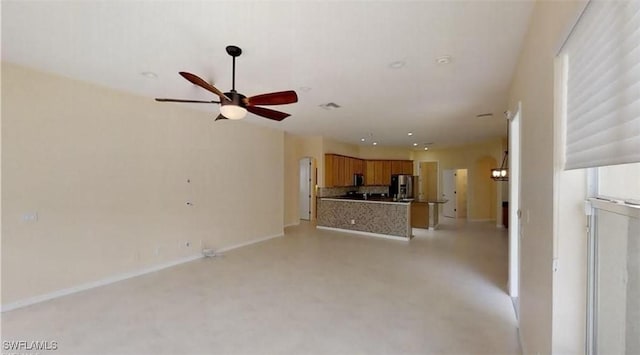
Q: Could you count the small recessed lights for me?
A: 5